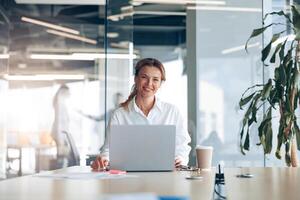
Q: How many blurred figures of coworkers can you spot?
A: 2